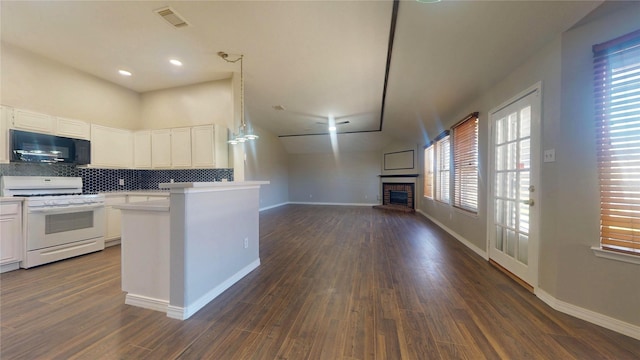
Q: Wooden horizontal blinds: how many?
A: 4